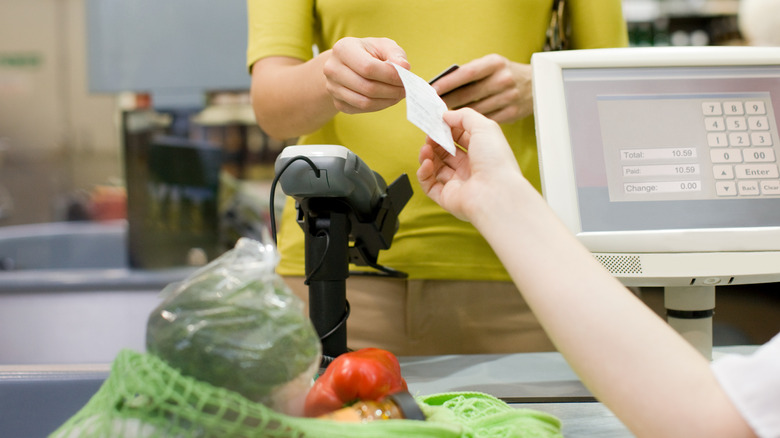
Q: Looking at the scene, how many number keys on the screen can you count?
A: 11